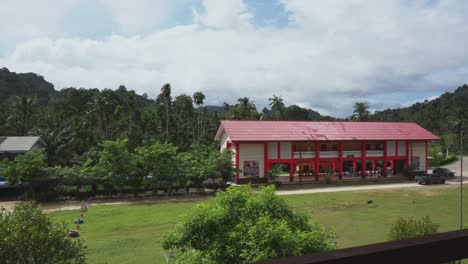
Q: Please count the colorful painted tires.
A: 2